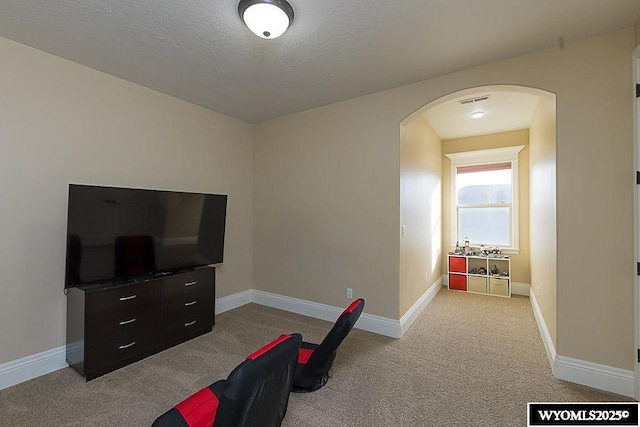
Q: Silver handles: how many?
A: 6